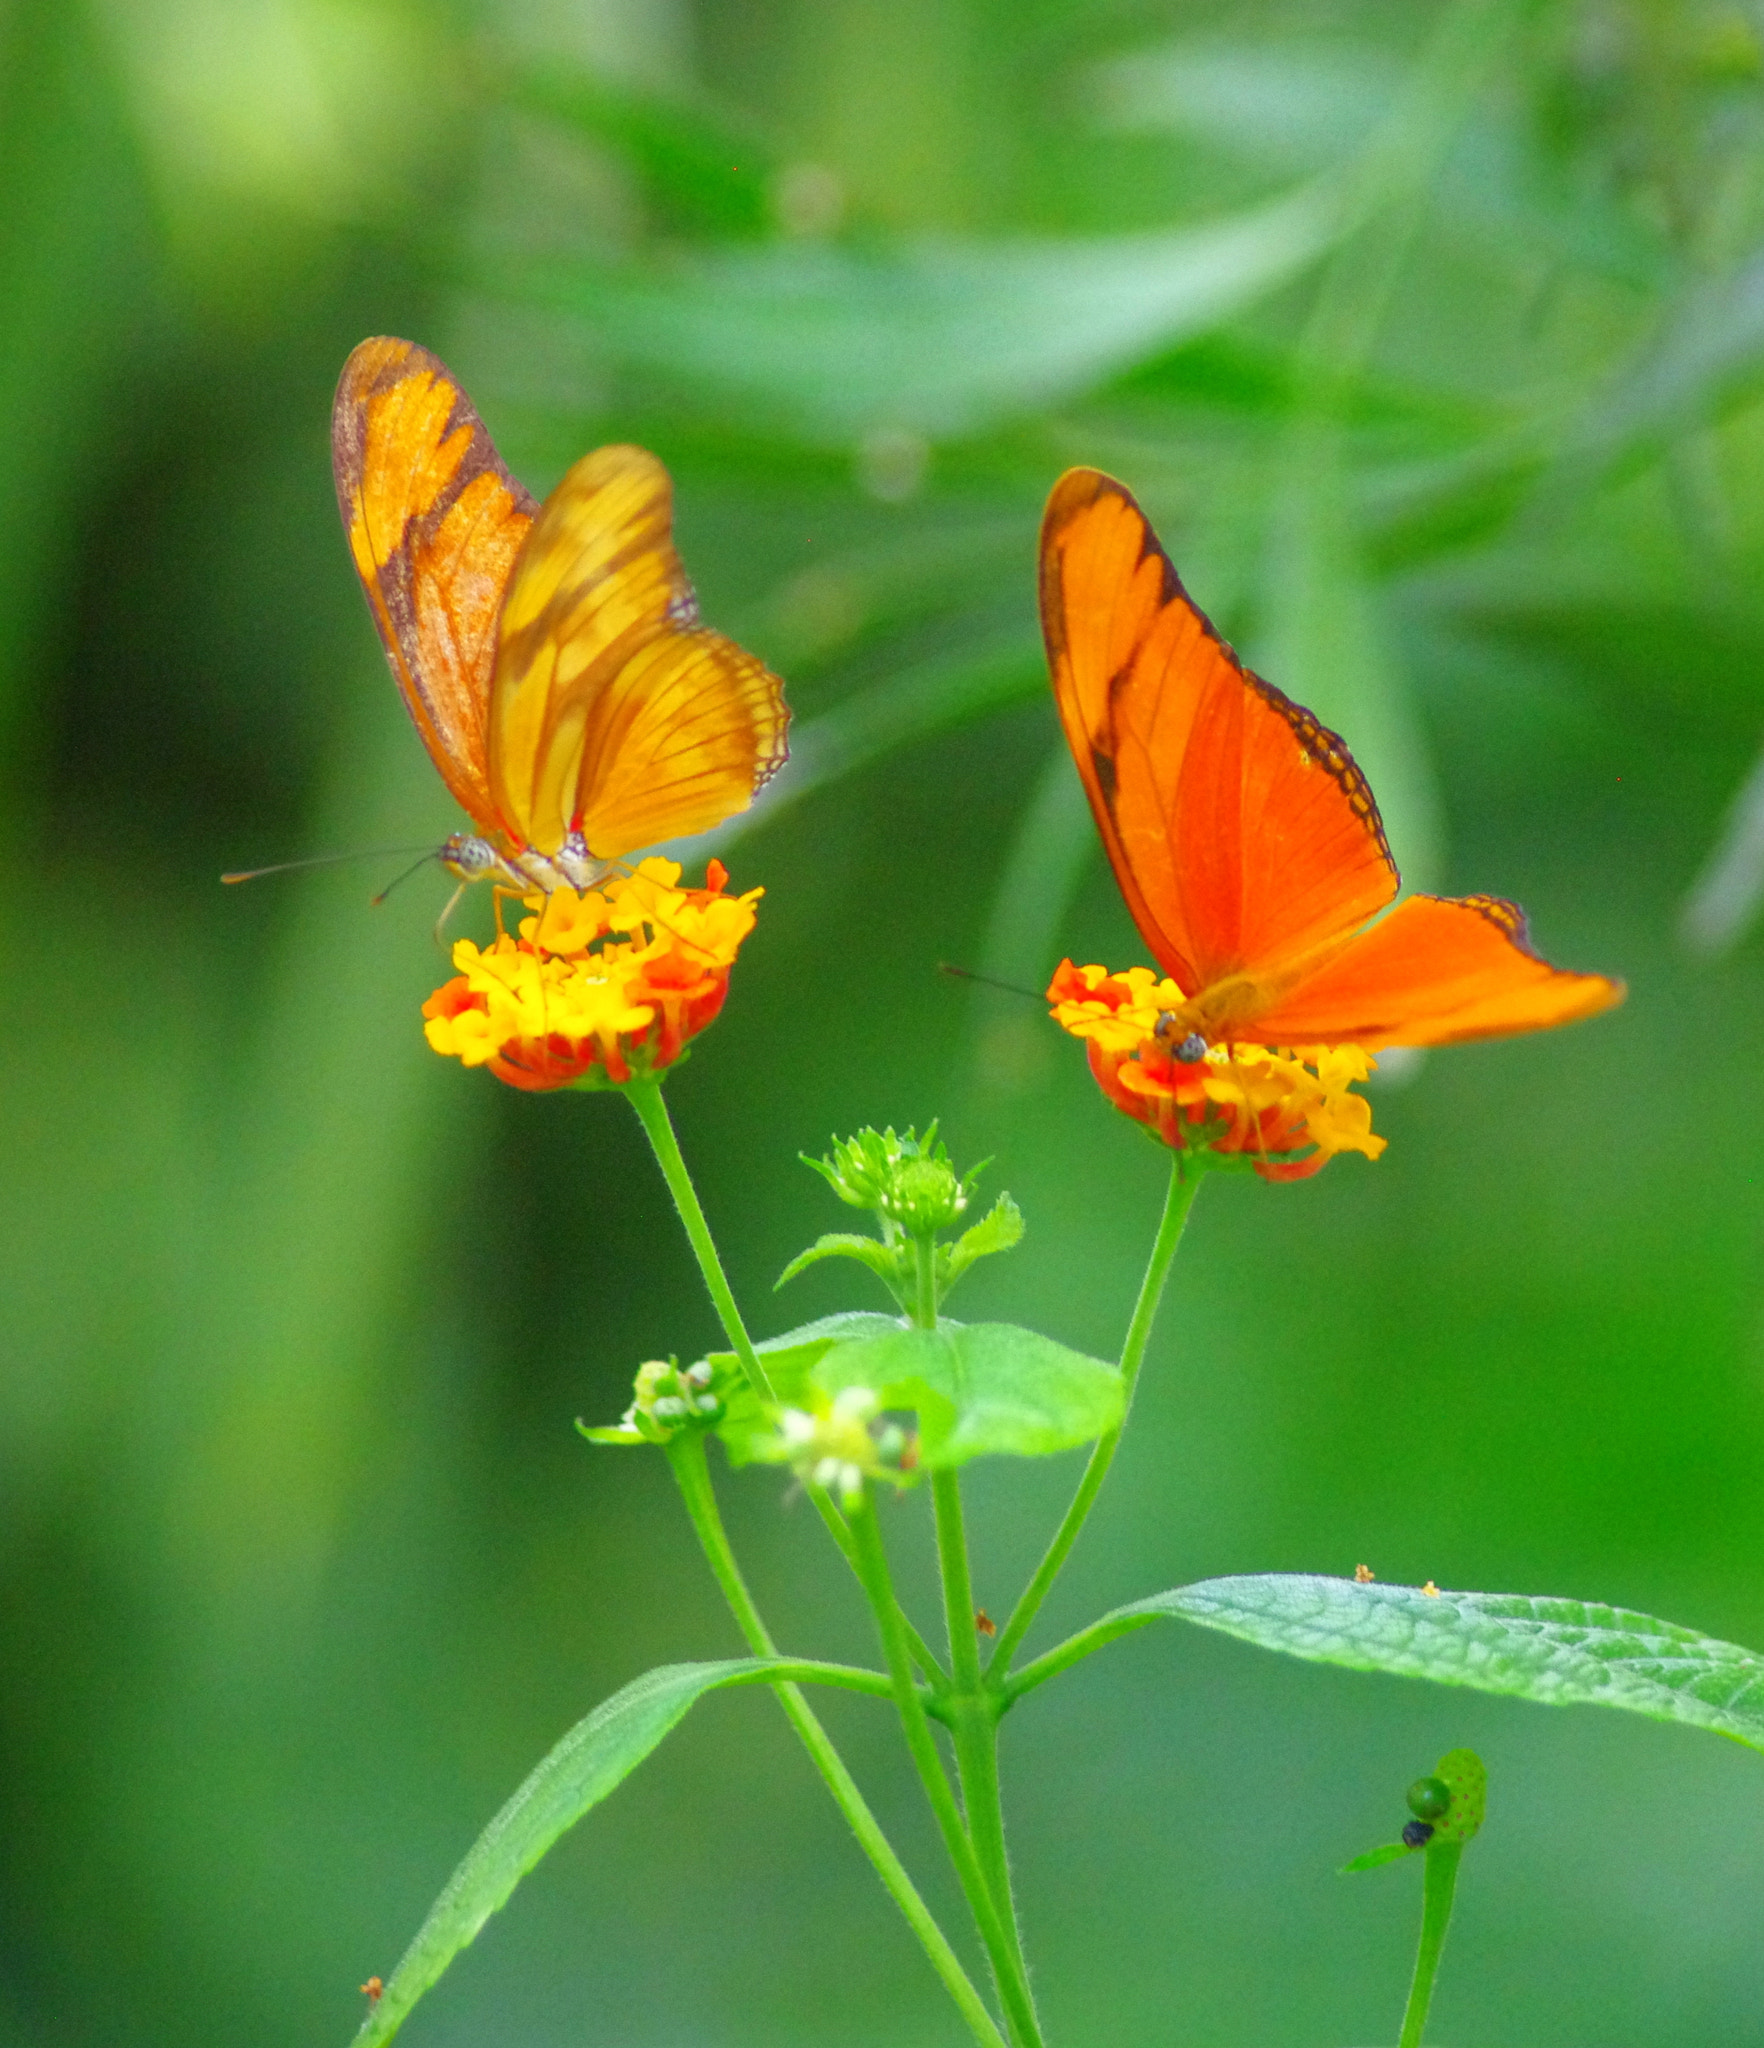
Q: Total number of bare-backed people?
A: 0